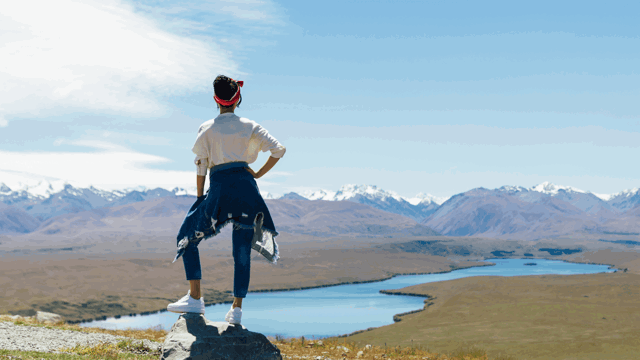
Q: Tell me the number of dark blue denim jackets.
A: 1